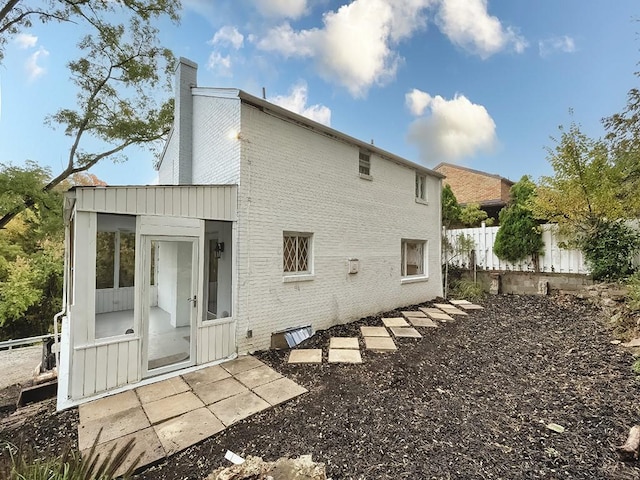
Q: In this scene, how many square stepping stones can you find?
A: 15